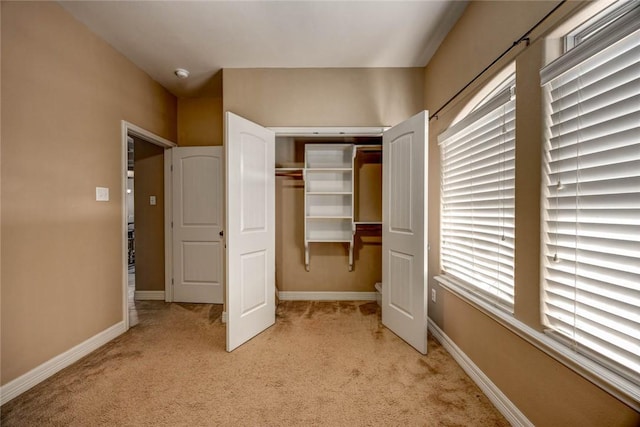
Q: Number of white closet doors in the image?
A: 2